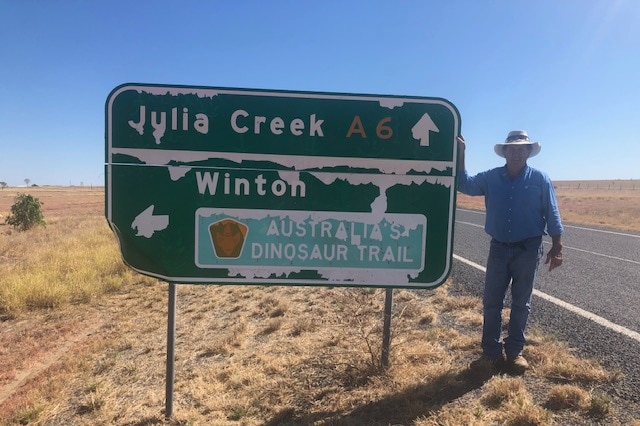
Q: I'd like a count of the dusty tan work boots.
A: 2